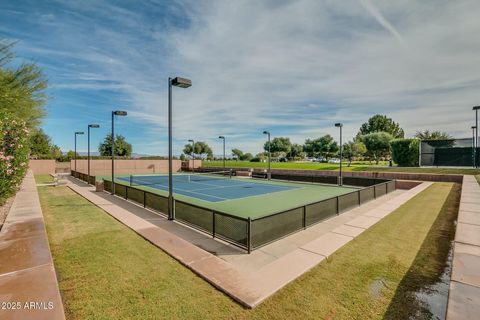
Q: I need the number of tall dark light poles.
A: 10